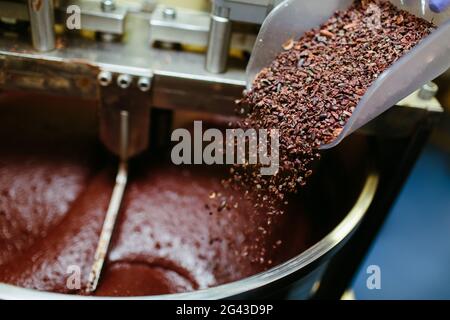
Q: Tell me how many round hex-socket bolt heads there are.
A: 3